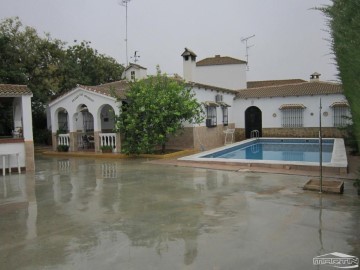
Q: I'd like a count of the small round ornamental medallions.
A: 3